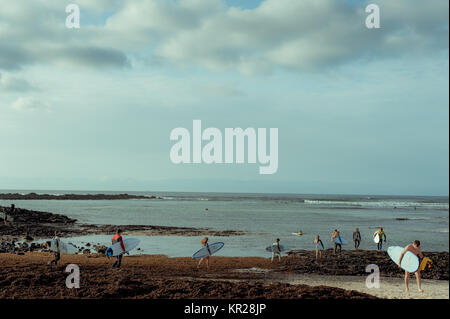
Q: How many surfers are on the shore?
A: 9